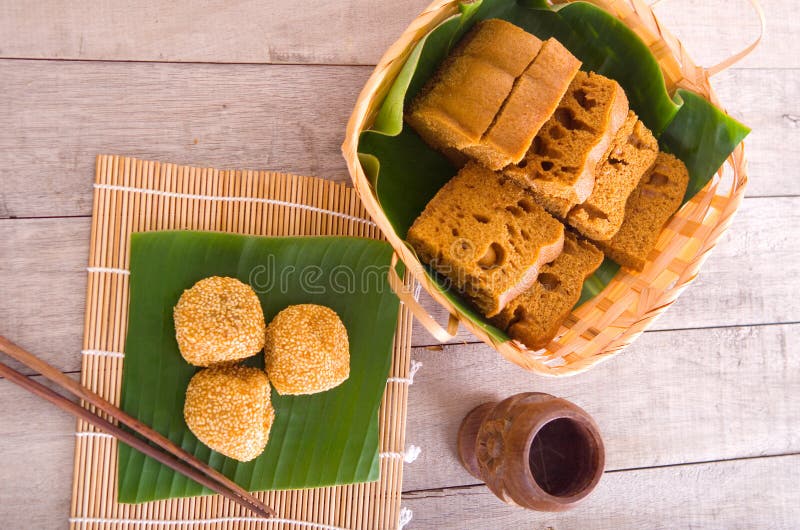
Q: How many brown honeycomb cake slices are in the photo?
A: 7